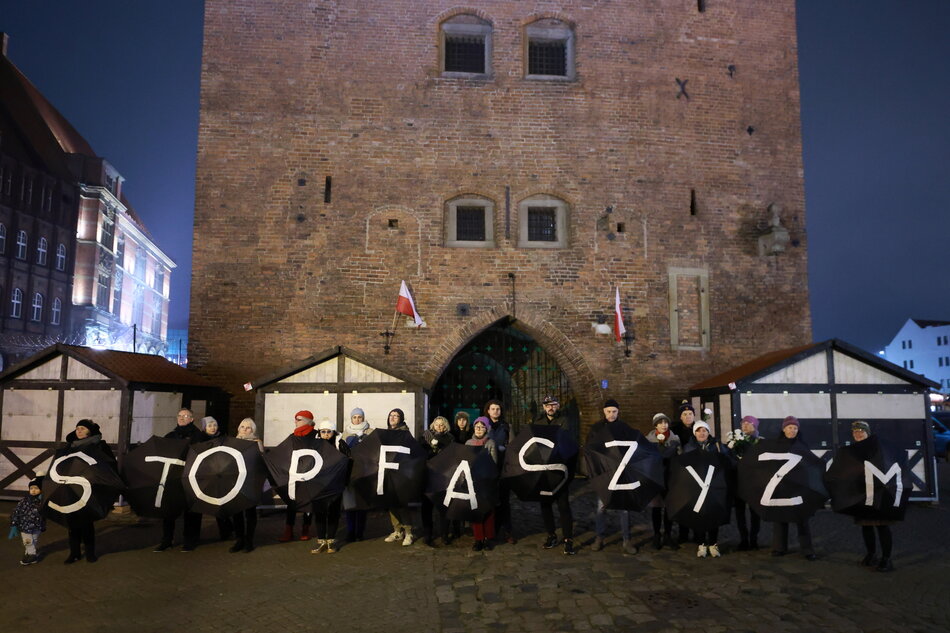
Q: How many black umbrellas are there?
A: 11